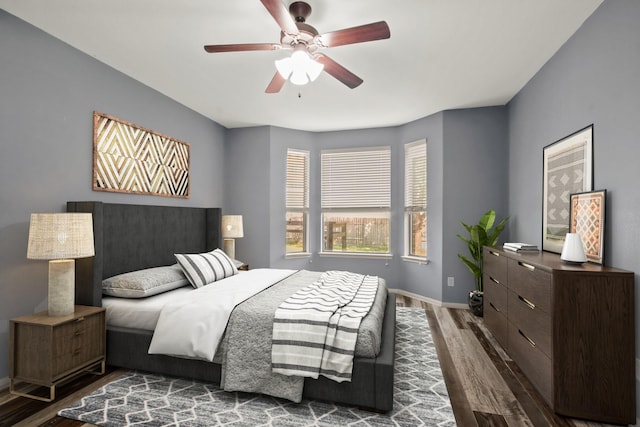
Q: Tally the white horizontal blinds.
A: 3